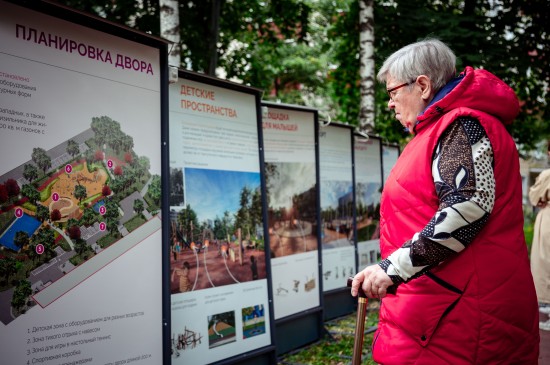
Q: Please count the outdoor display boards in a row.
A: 6